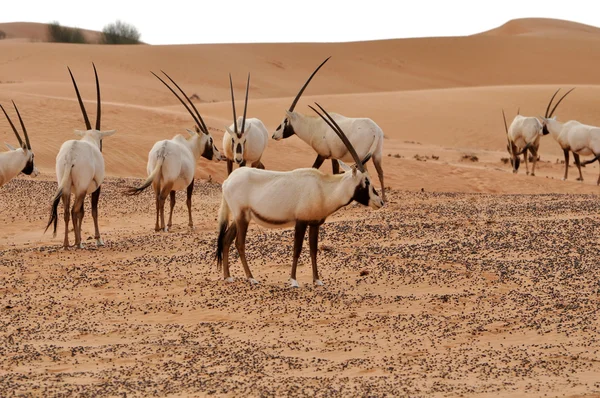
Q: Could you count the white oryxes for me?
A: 8